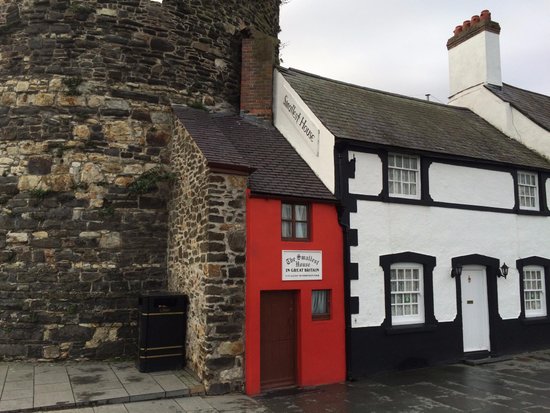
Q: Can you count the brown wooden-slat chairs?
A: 0